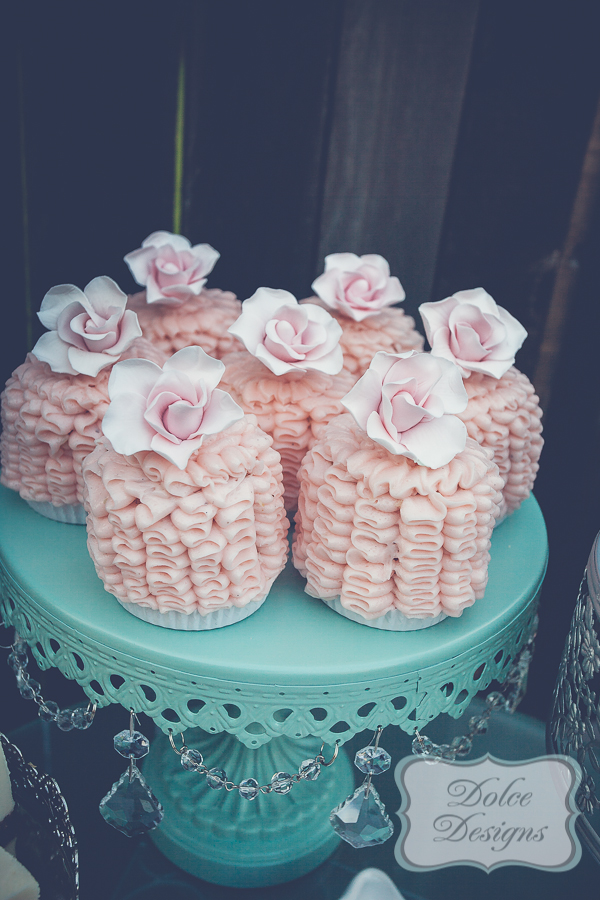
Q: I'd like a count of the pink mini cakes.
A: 7